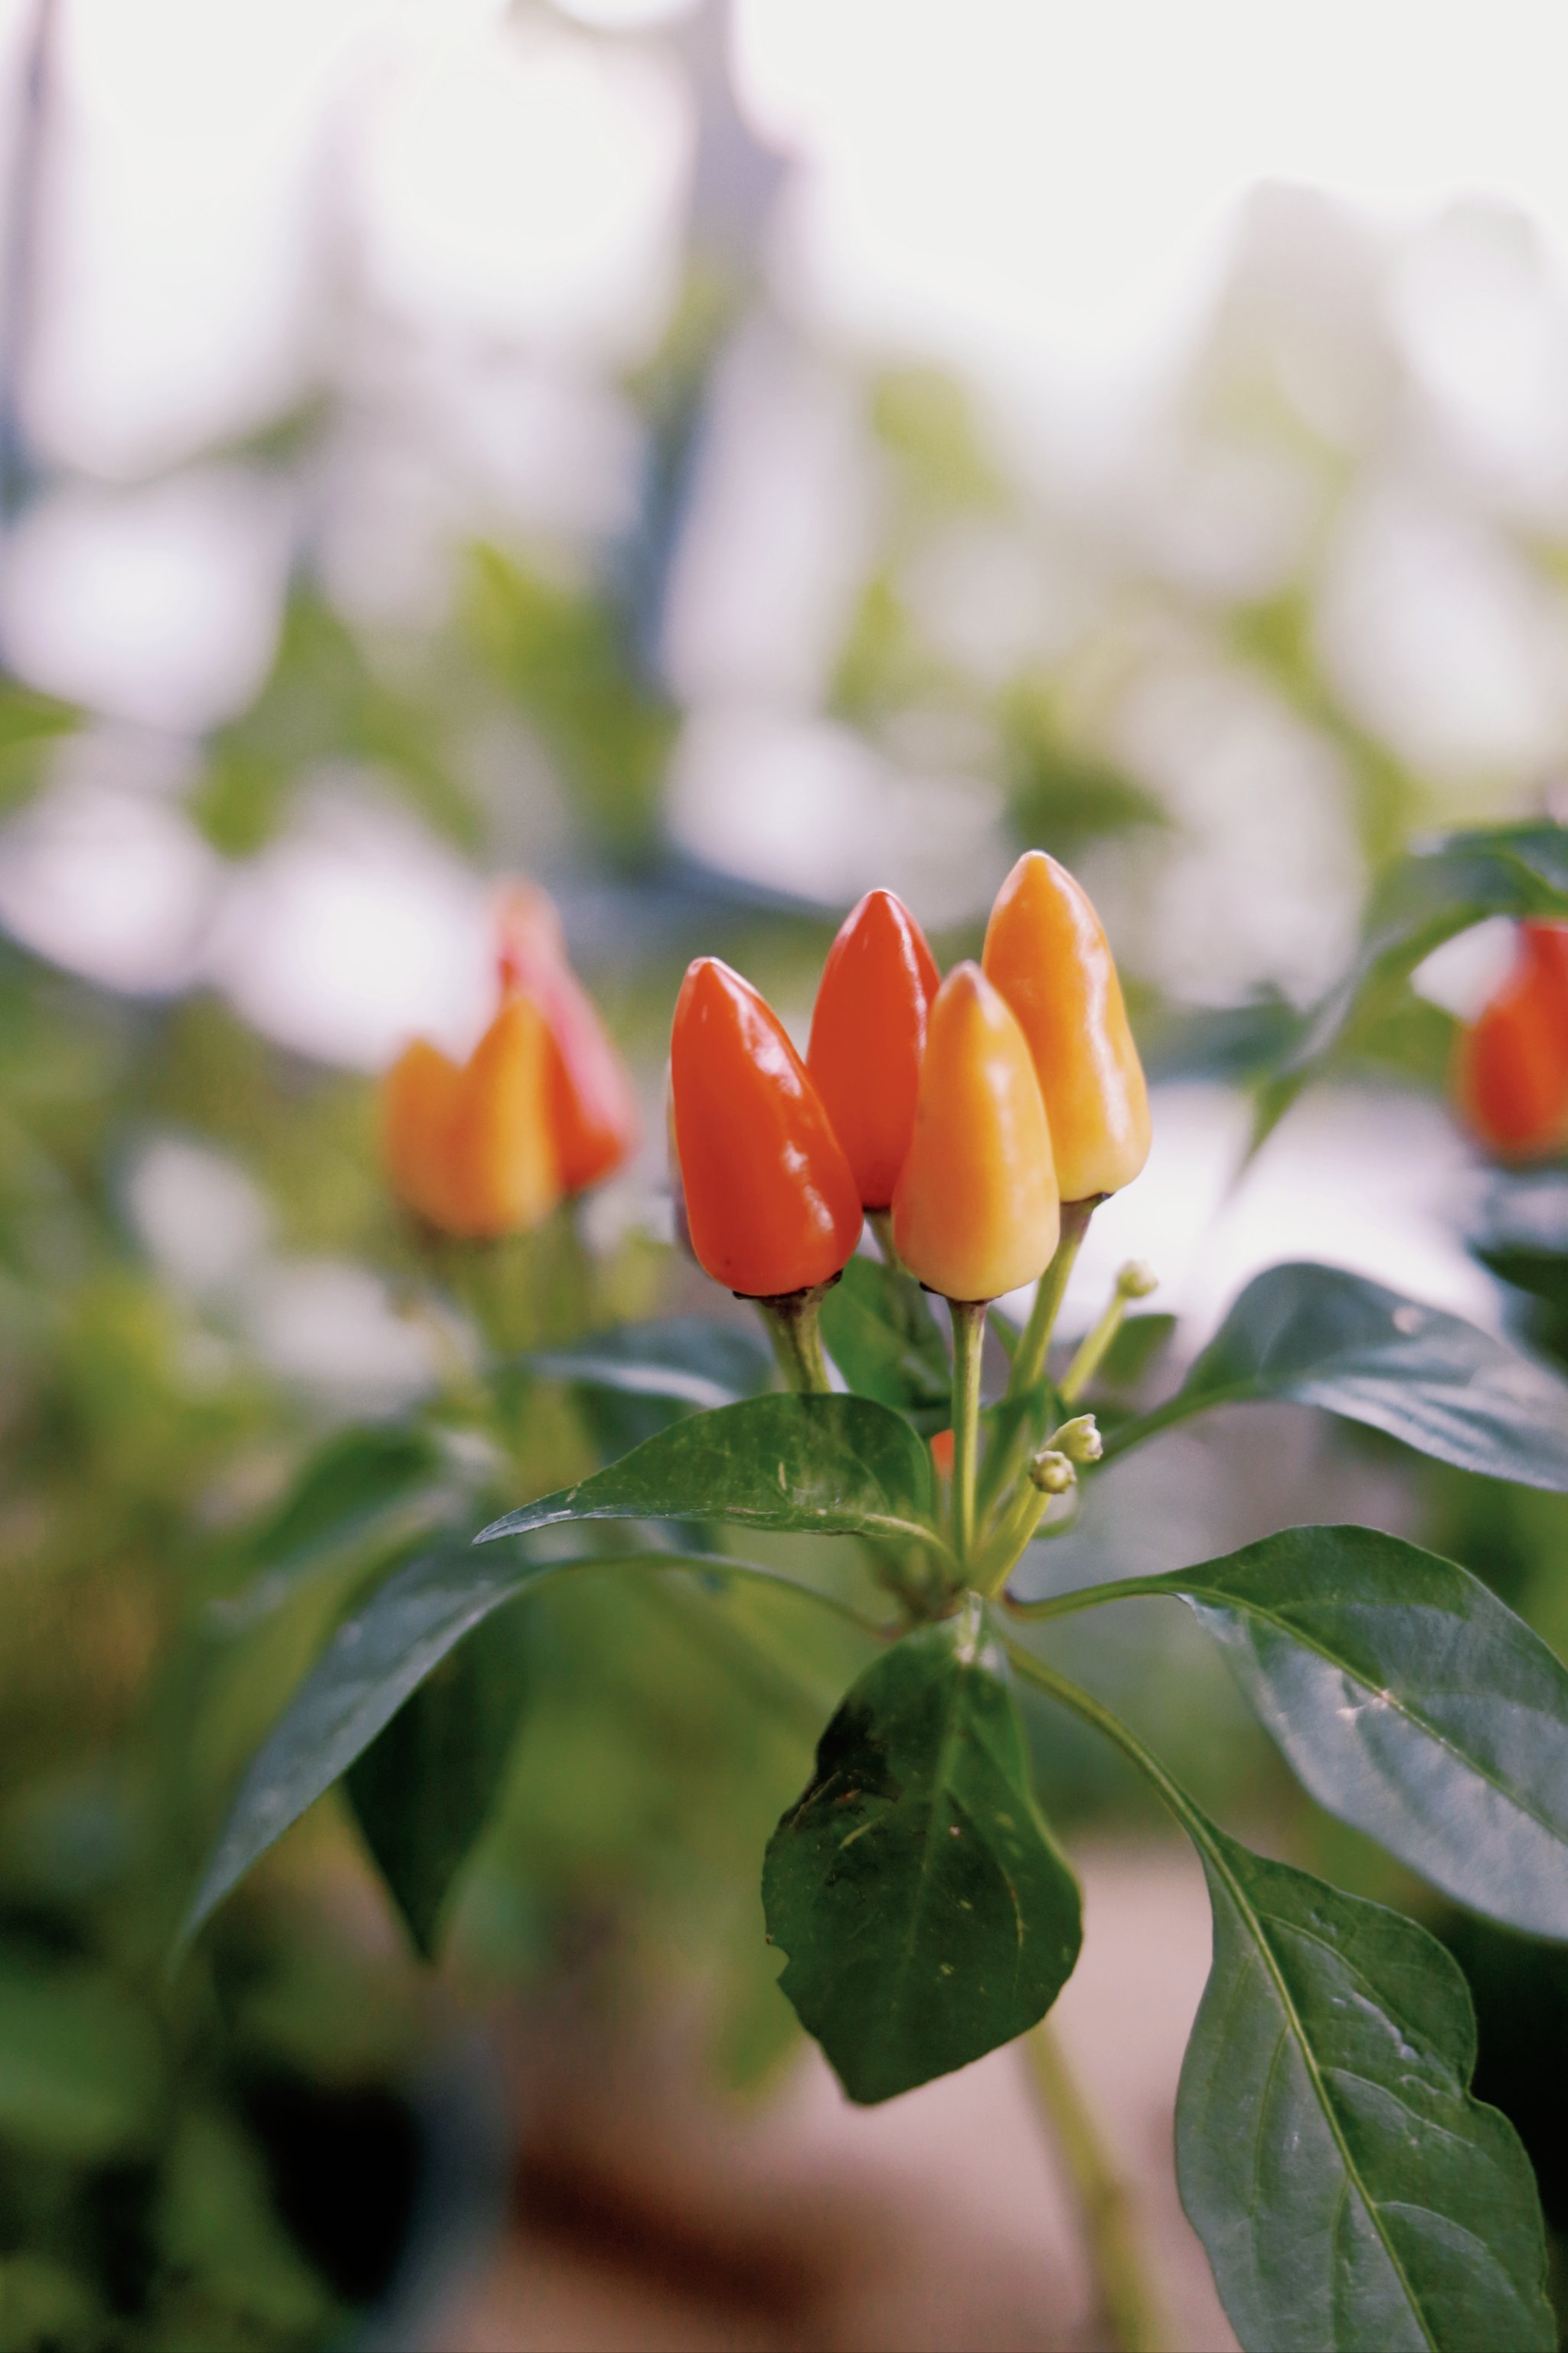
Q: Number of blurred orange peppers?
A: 2